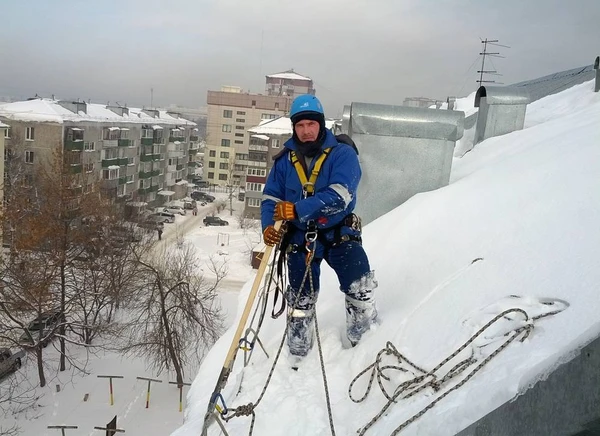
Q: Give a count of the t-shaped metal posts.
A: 5